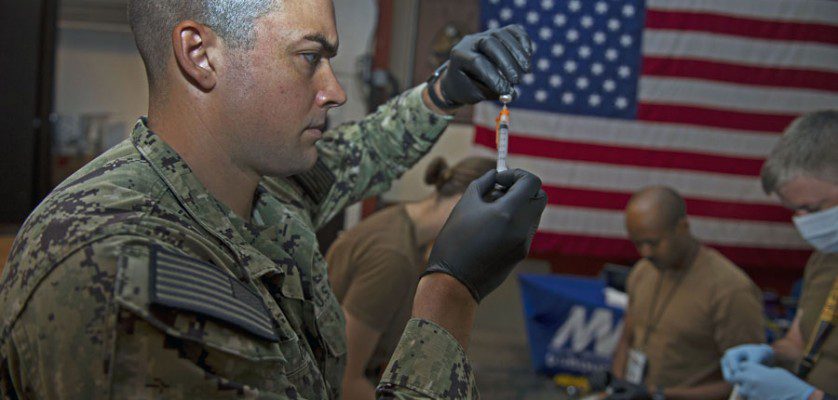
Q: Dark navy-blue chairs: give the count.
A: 0